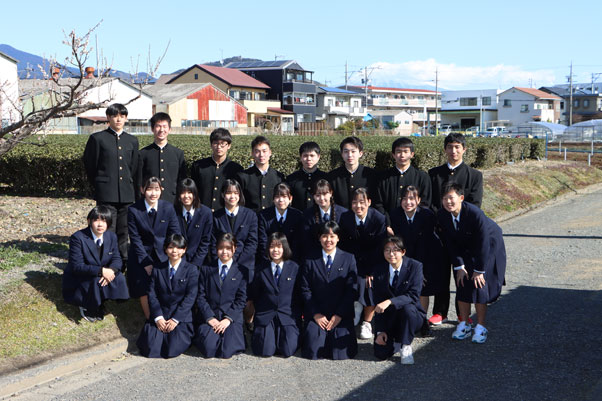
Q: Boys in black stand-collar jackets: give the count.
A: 8